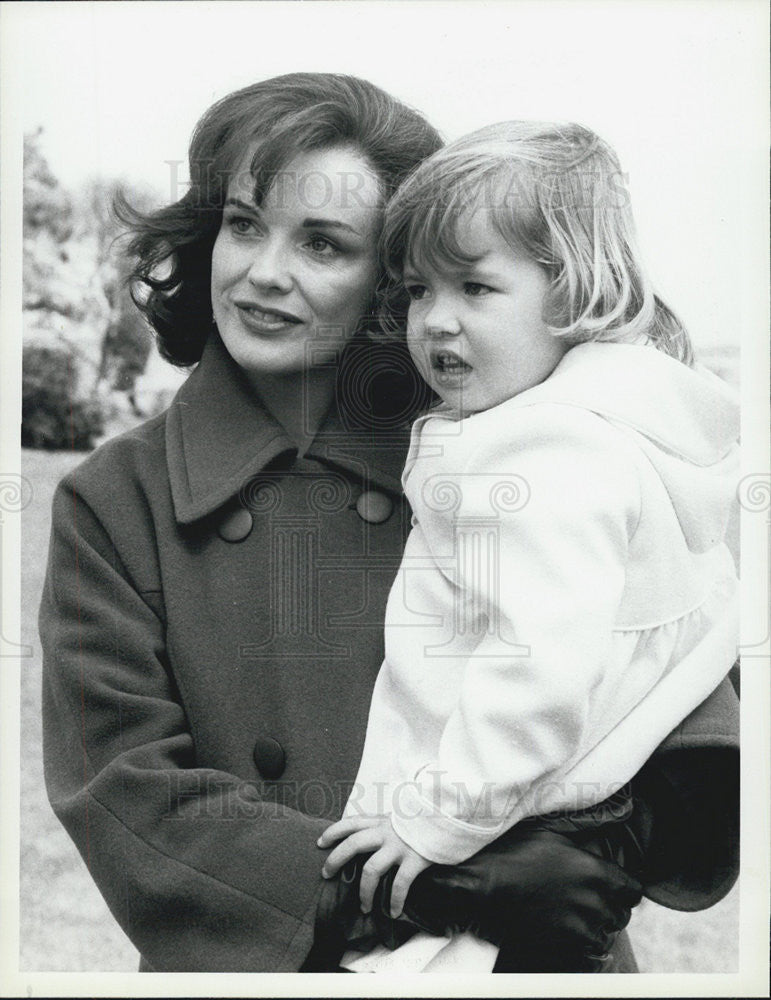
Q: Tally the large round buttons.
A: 3